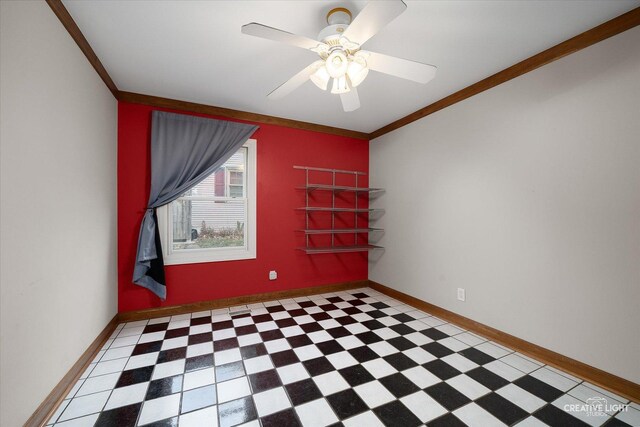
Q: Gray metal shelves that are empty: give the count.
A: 4